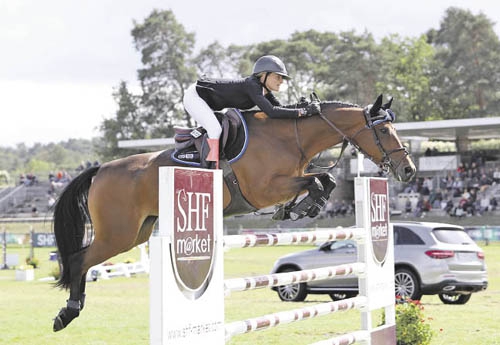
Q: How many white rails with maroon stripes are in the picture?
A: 4